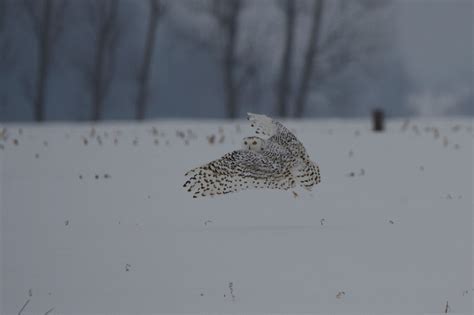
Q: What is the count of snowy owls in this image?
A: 1